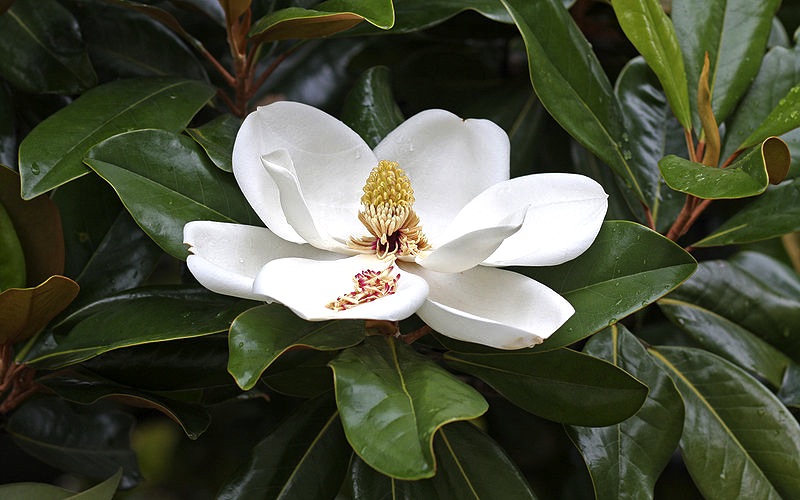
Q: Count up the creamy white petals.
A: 8